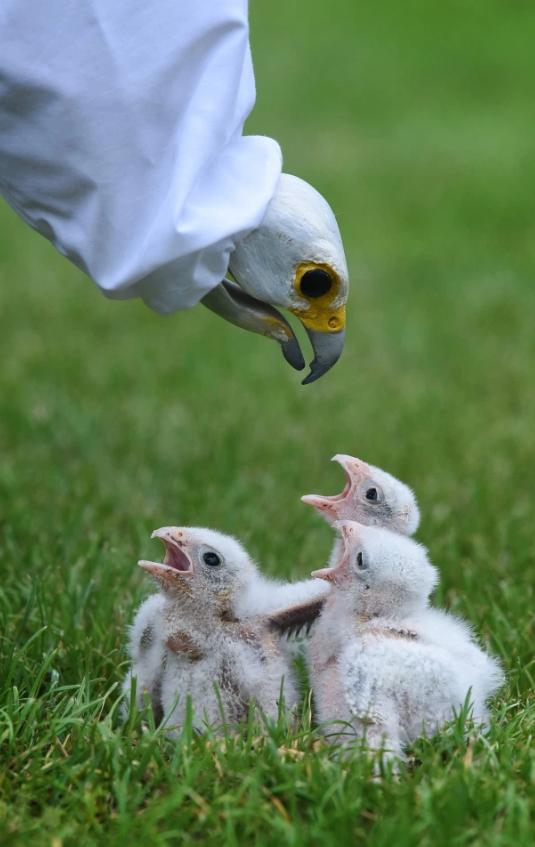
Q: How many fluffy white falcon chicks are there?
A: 3